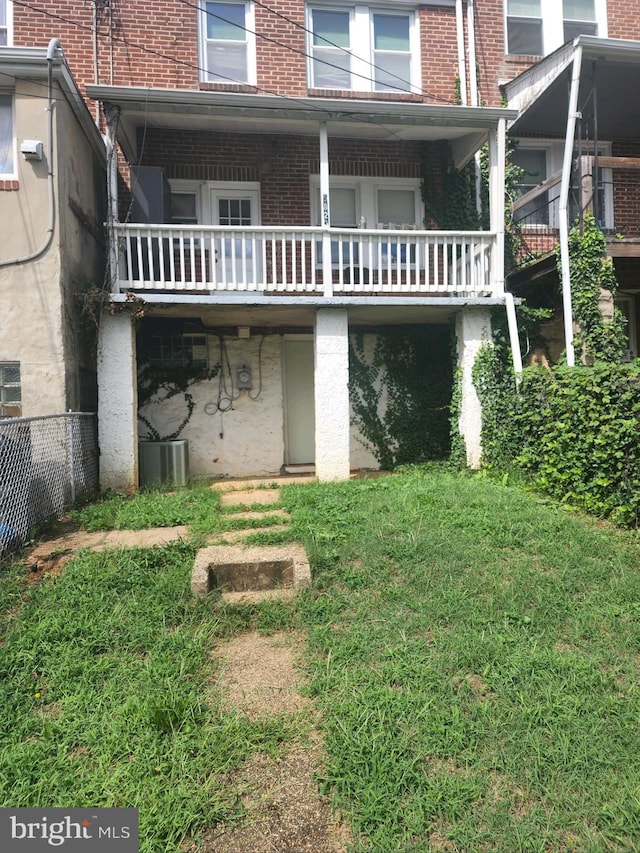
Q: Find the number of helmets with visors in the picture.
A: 0